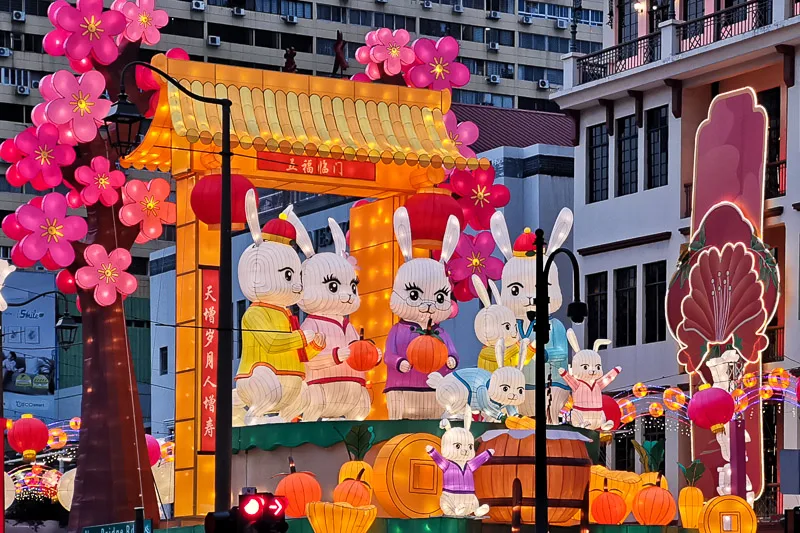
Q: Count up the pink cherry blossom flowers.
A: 13